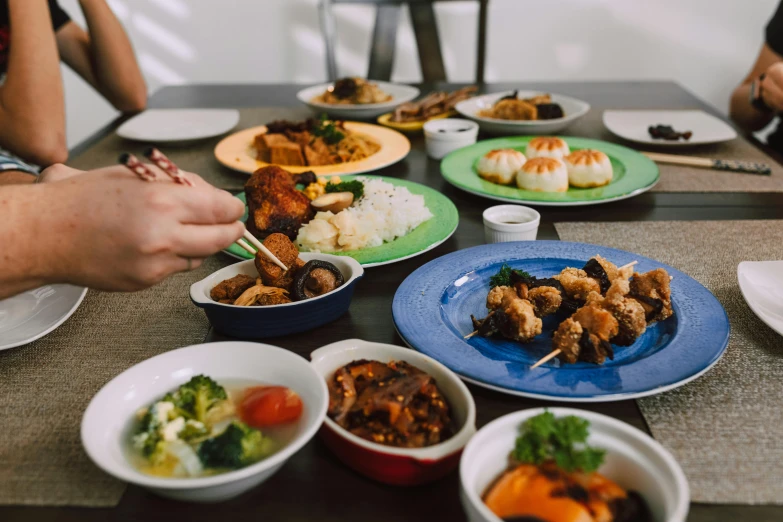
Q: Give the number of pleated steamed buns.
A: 4